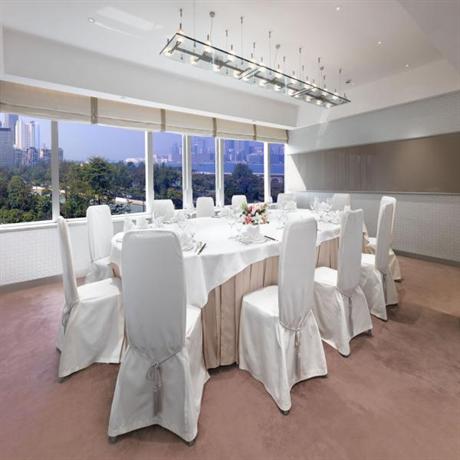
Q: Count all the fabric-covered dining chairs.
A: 12